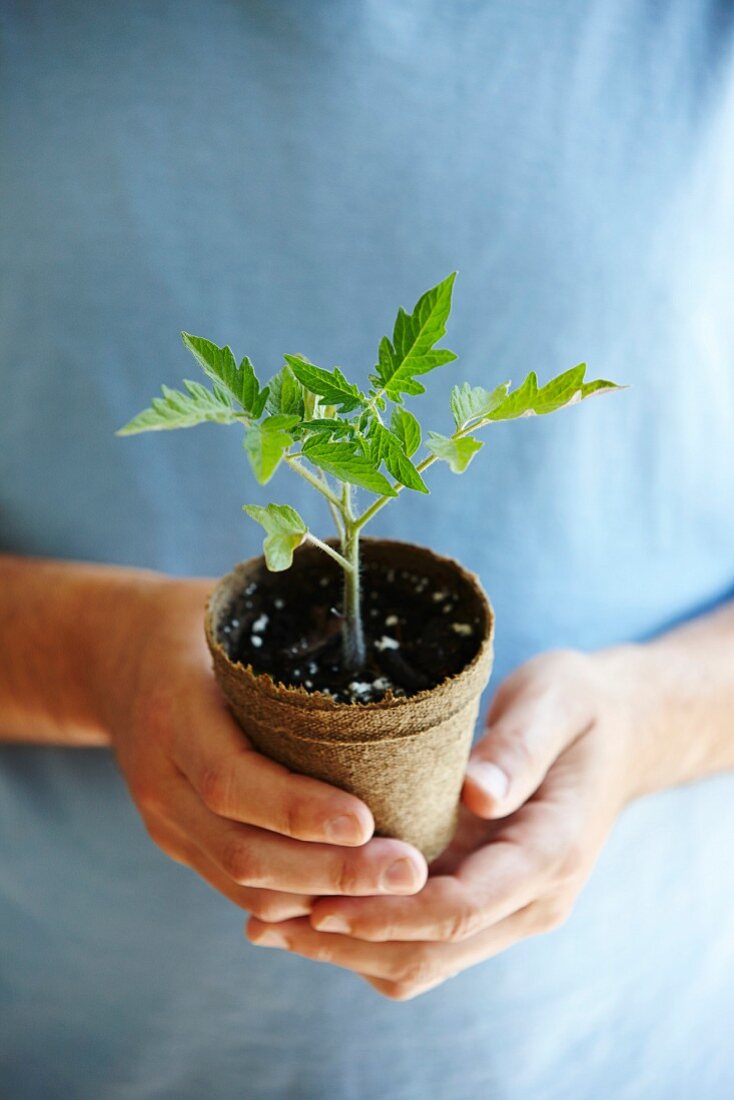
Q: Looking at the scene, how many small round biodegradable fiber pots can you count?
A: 1